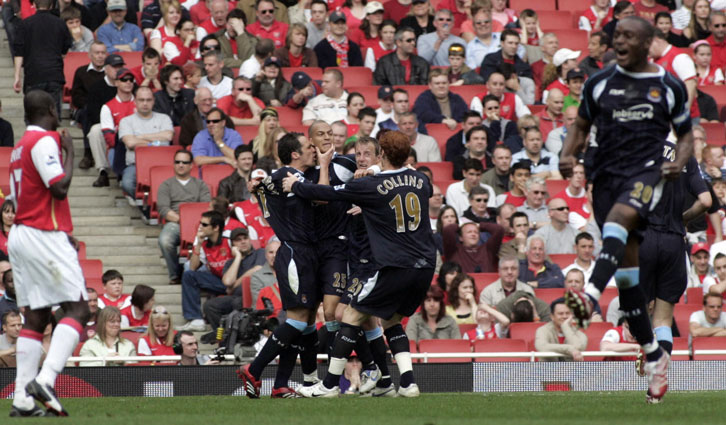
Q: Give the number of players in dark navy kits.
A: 6